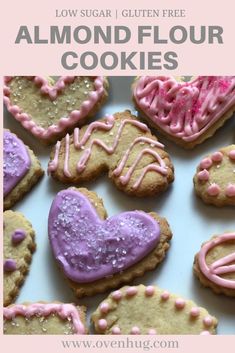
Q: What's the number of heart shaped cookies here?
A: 4